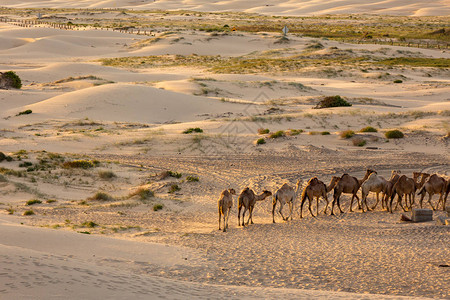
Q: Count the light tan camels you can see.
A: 2